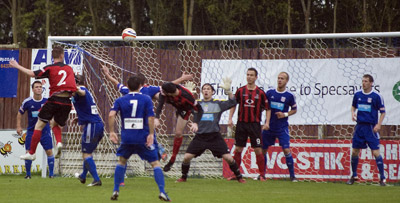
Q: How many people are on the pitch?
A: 10